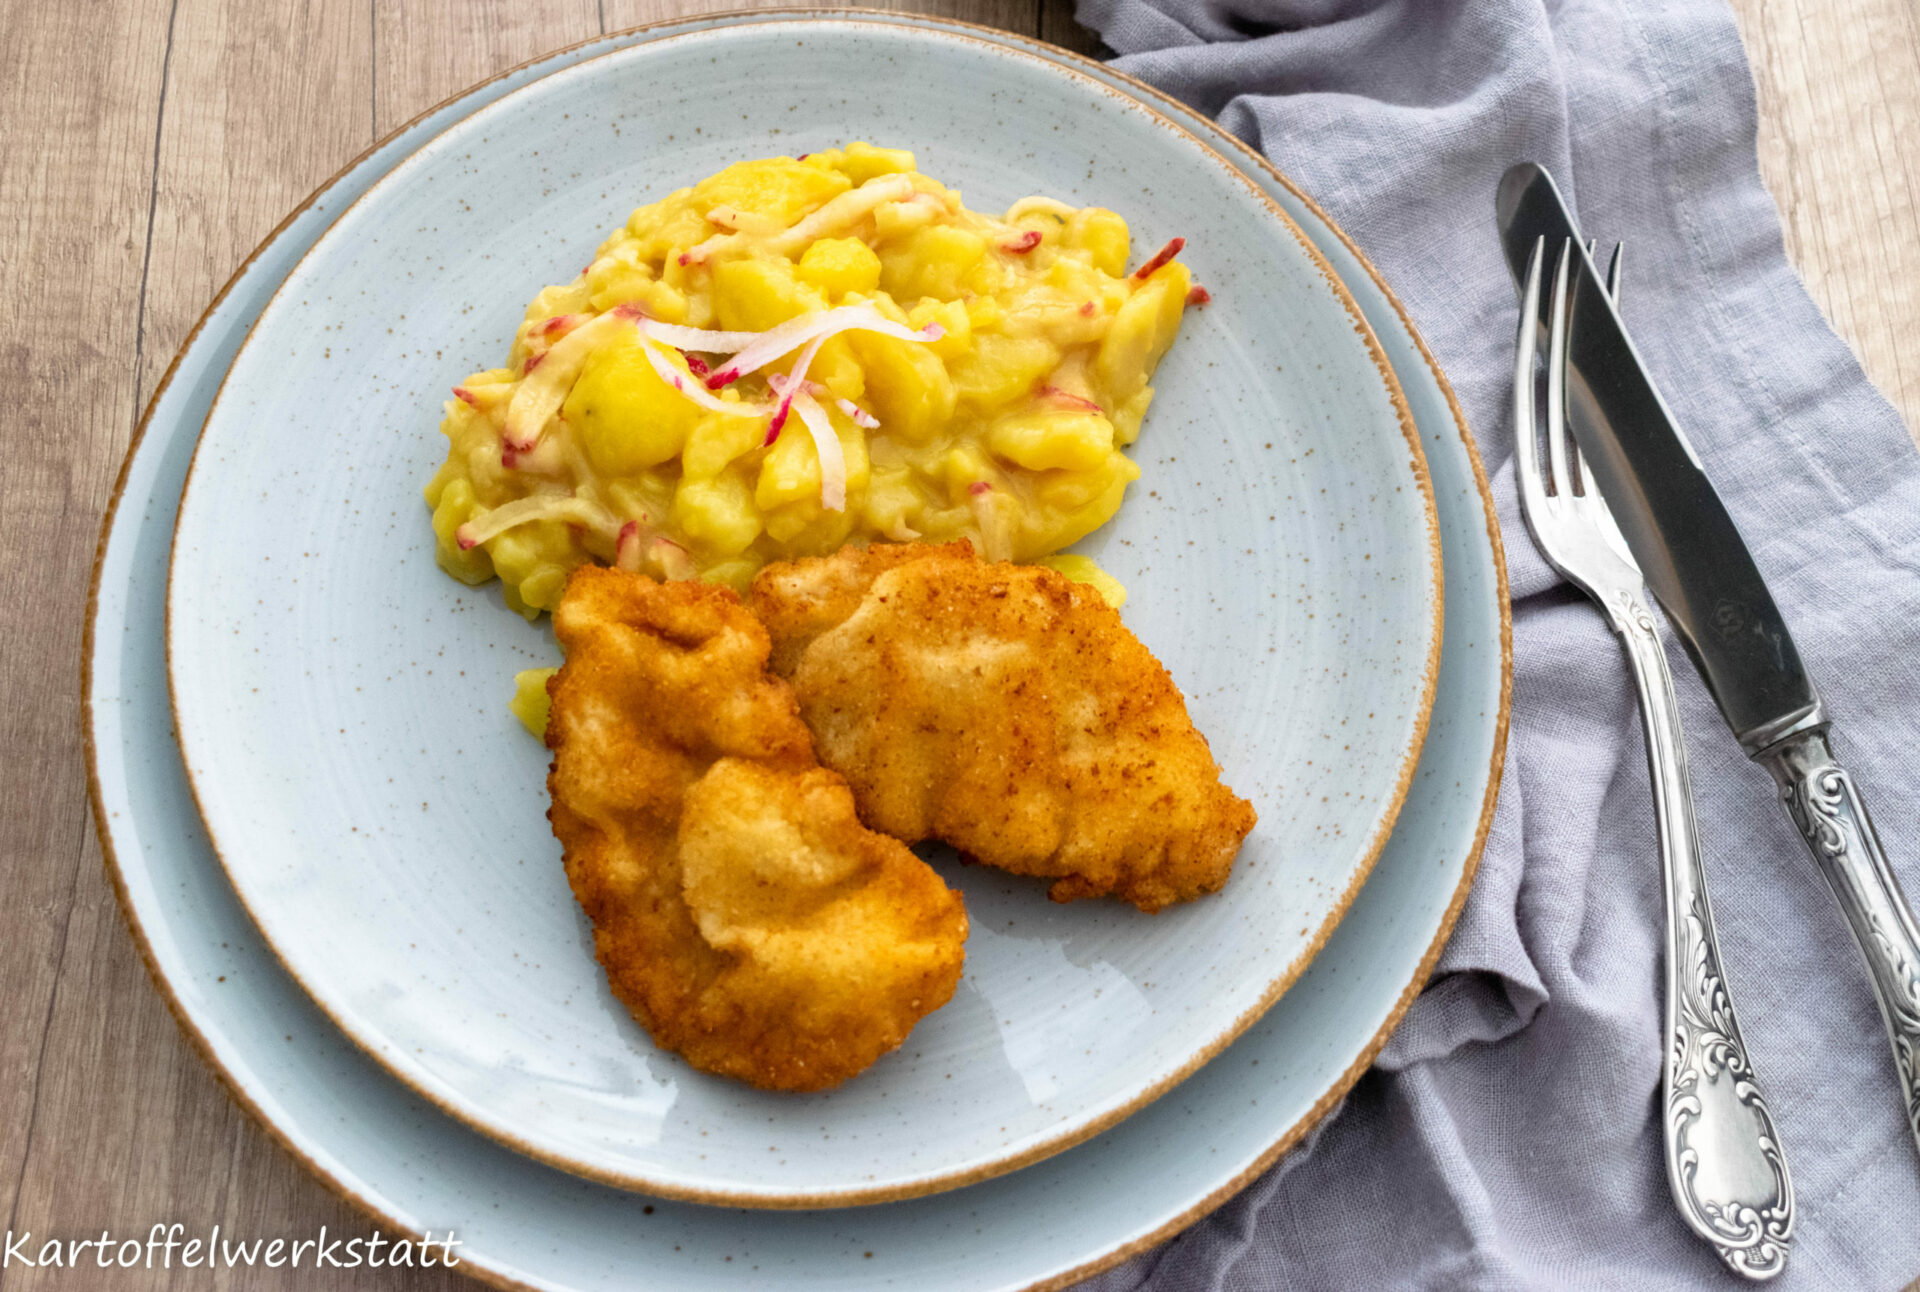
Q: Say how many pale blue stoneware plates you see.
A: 2